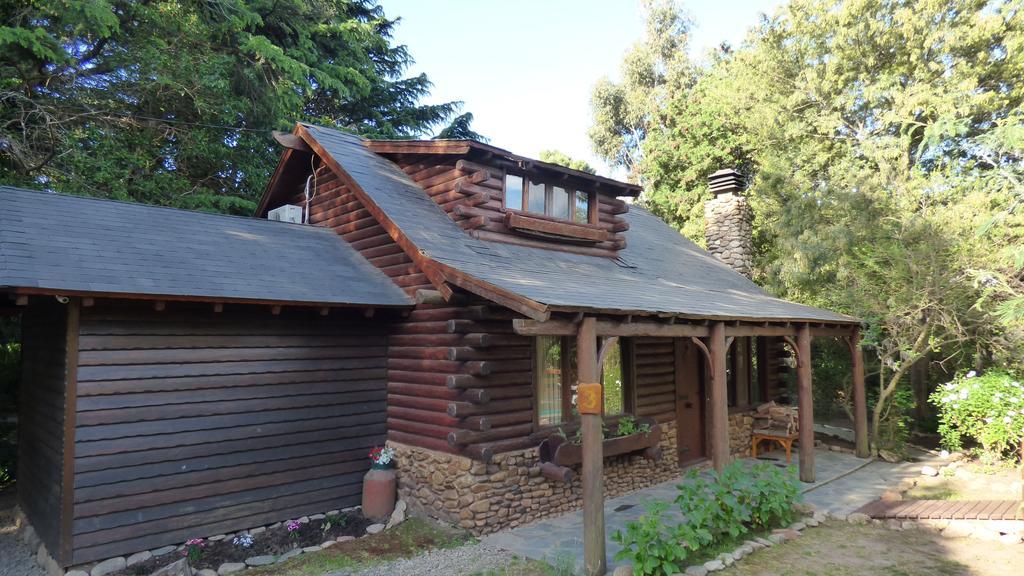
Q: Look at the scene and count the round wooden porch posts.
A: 4